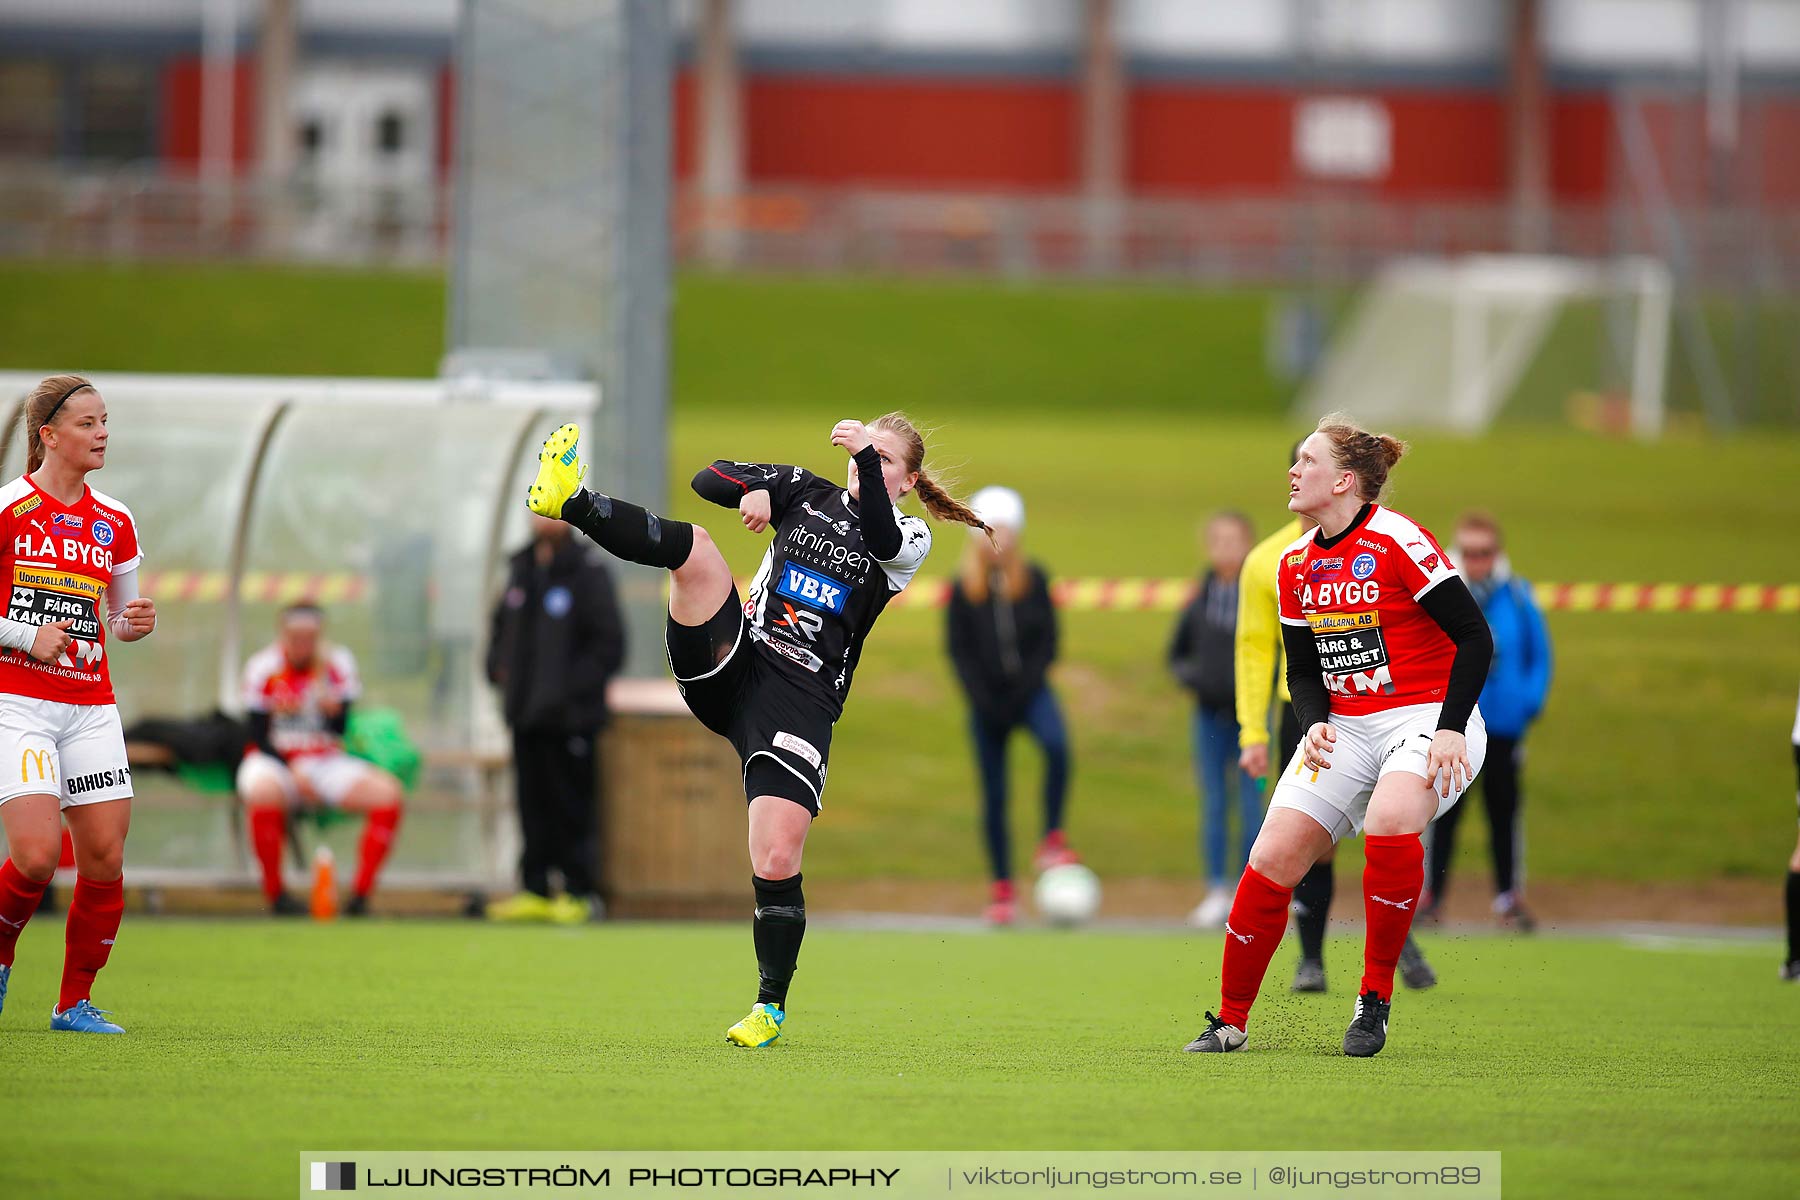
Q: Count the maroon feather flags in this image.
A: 0